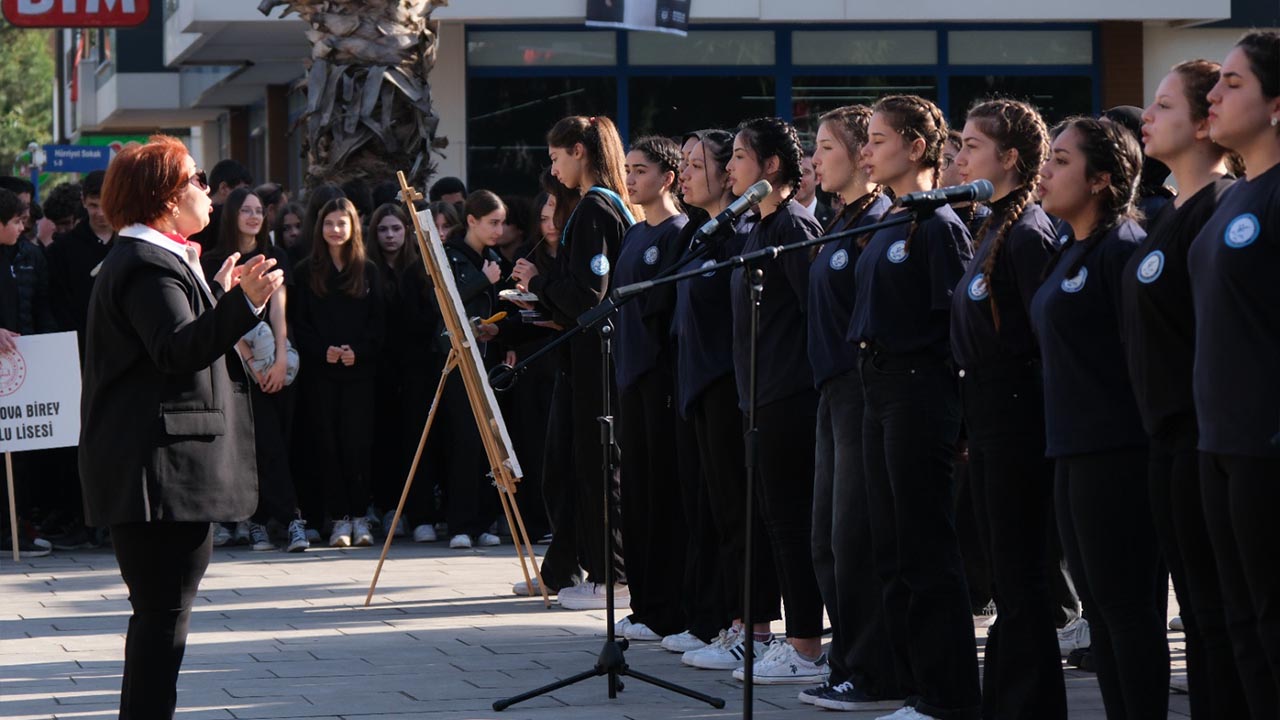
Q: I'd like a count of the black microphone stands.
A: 2